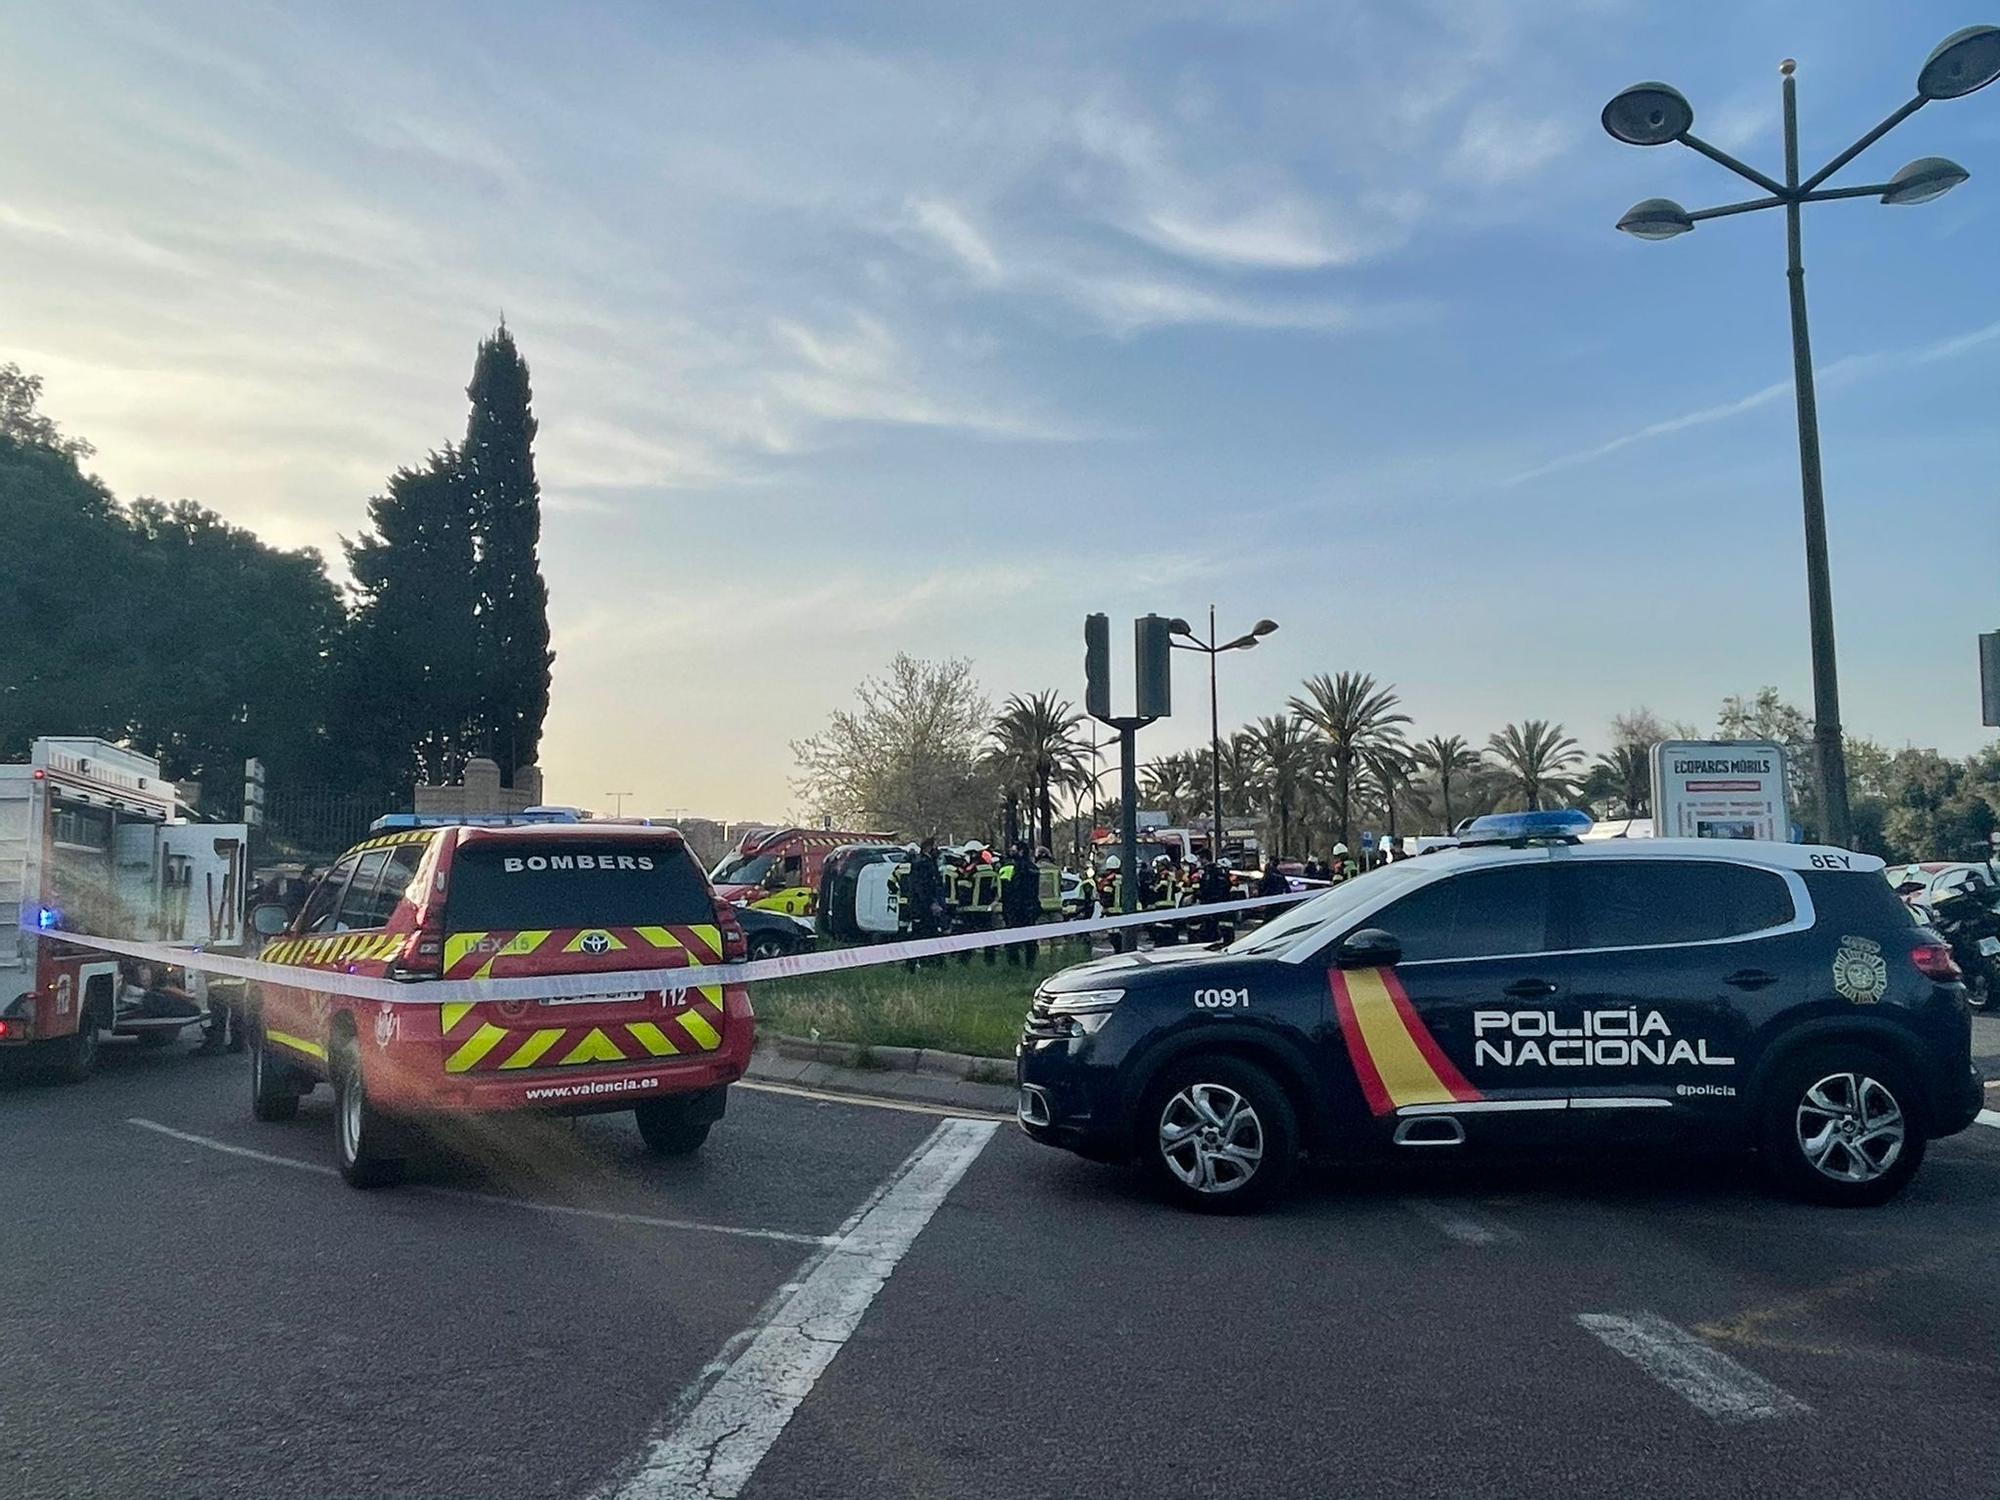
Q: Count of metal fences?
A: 1